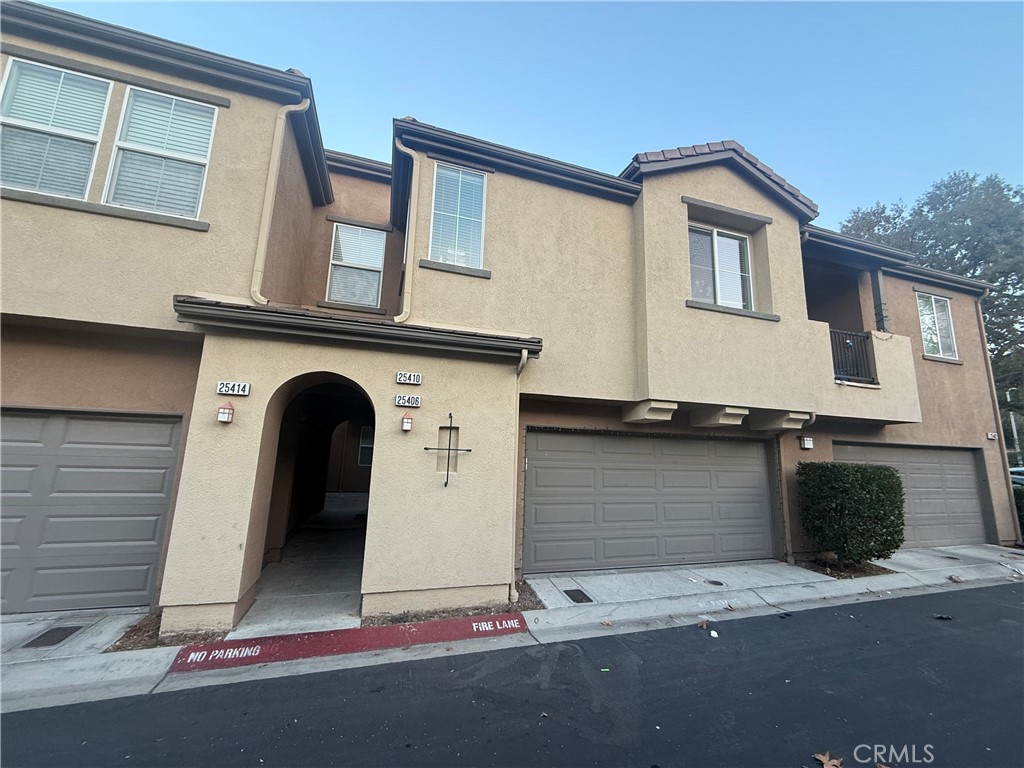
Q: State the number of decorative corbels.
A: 3